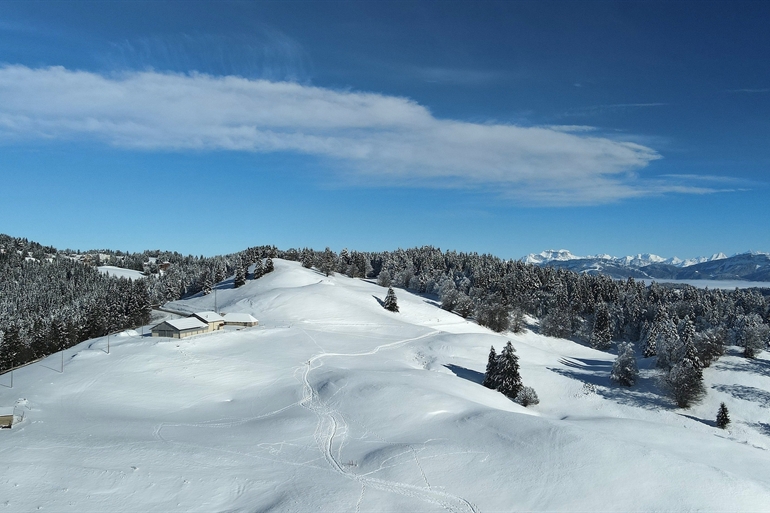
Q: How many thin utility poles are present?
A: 5